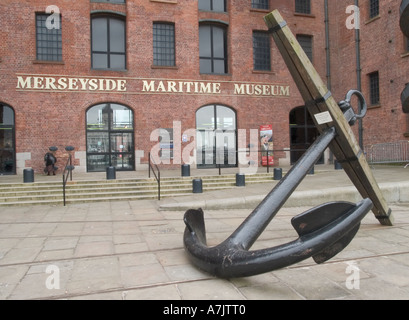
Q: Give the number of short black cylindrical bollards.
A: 8